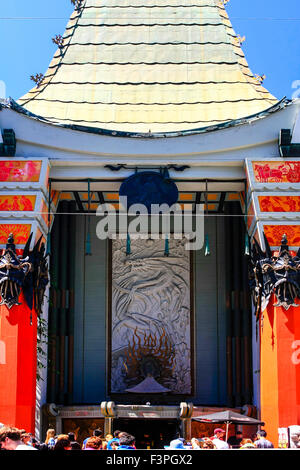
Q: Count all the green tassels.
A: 6